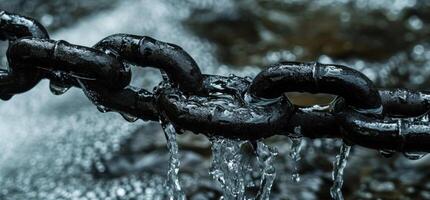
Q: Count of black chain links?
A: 6